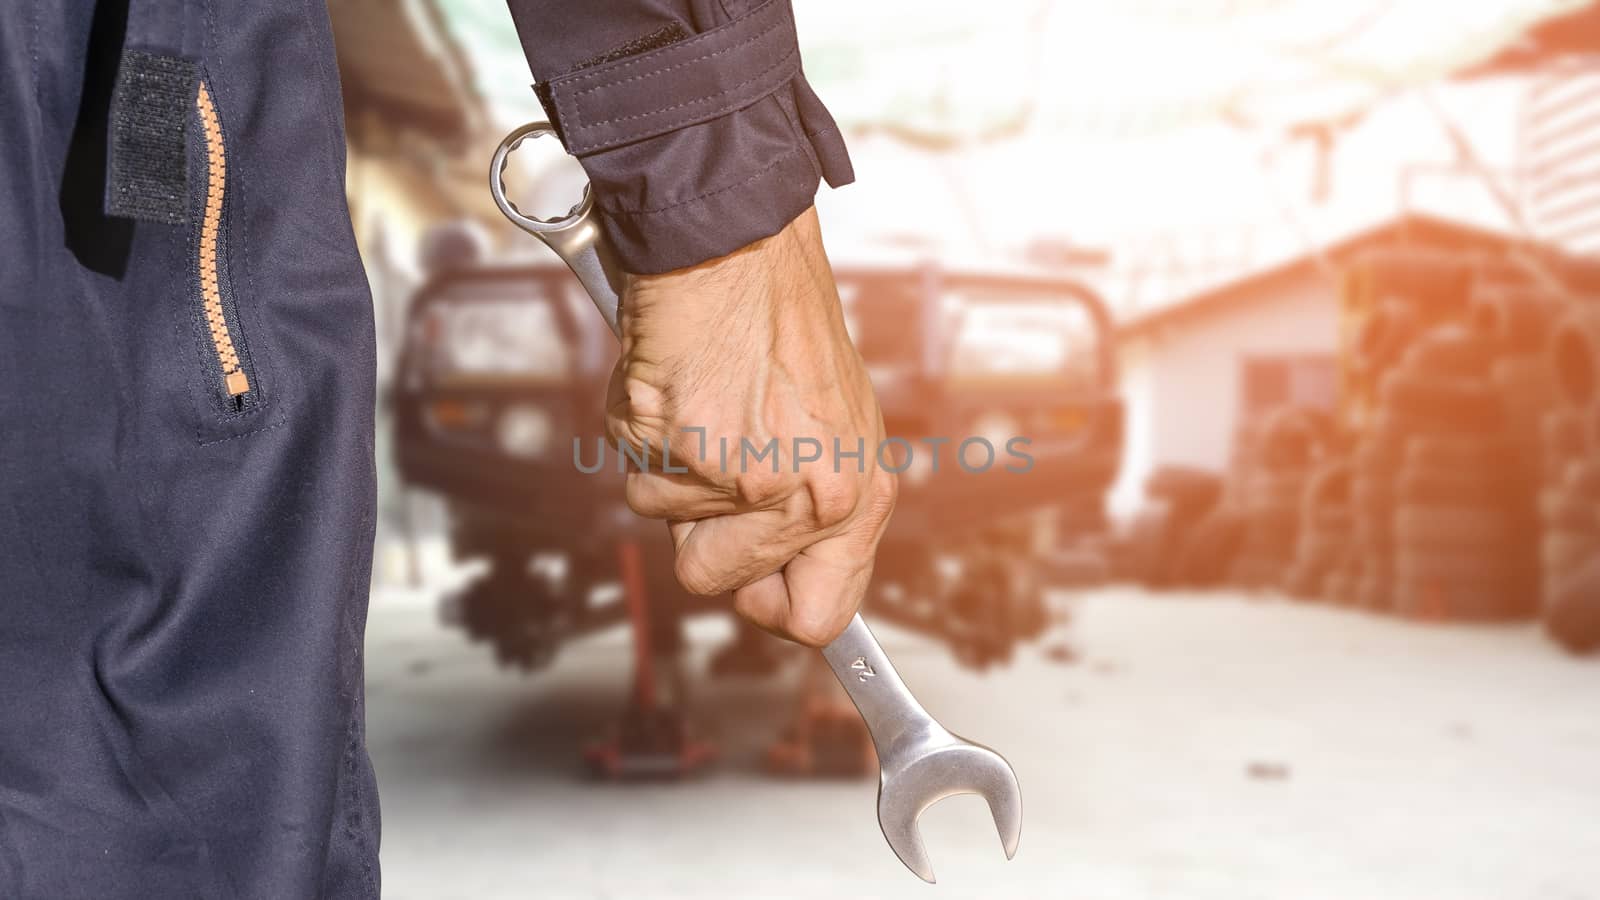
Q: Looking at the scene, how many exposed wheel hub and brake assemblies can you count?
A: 2